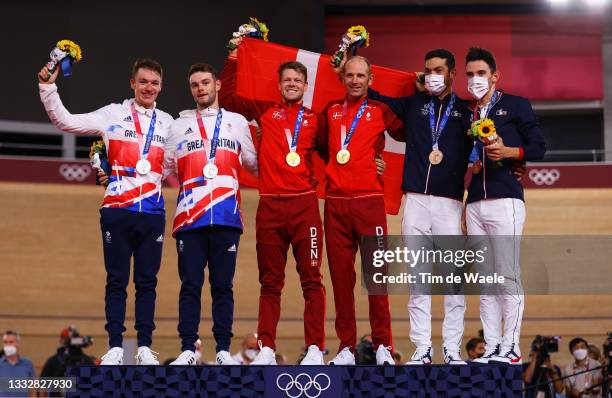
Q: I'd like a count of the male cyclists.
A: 6